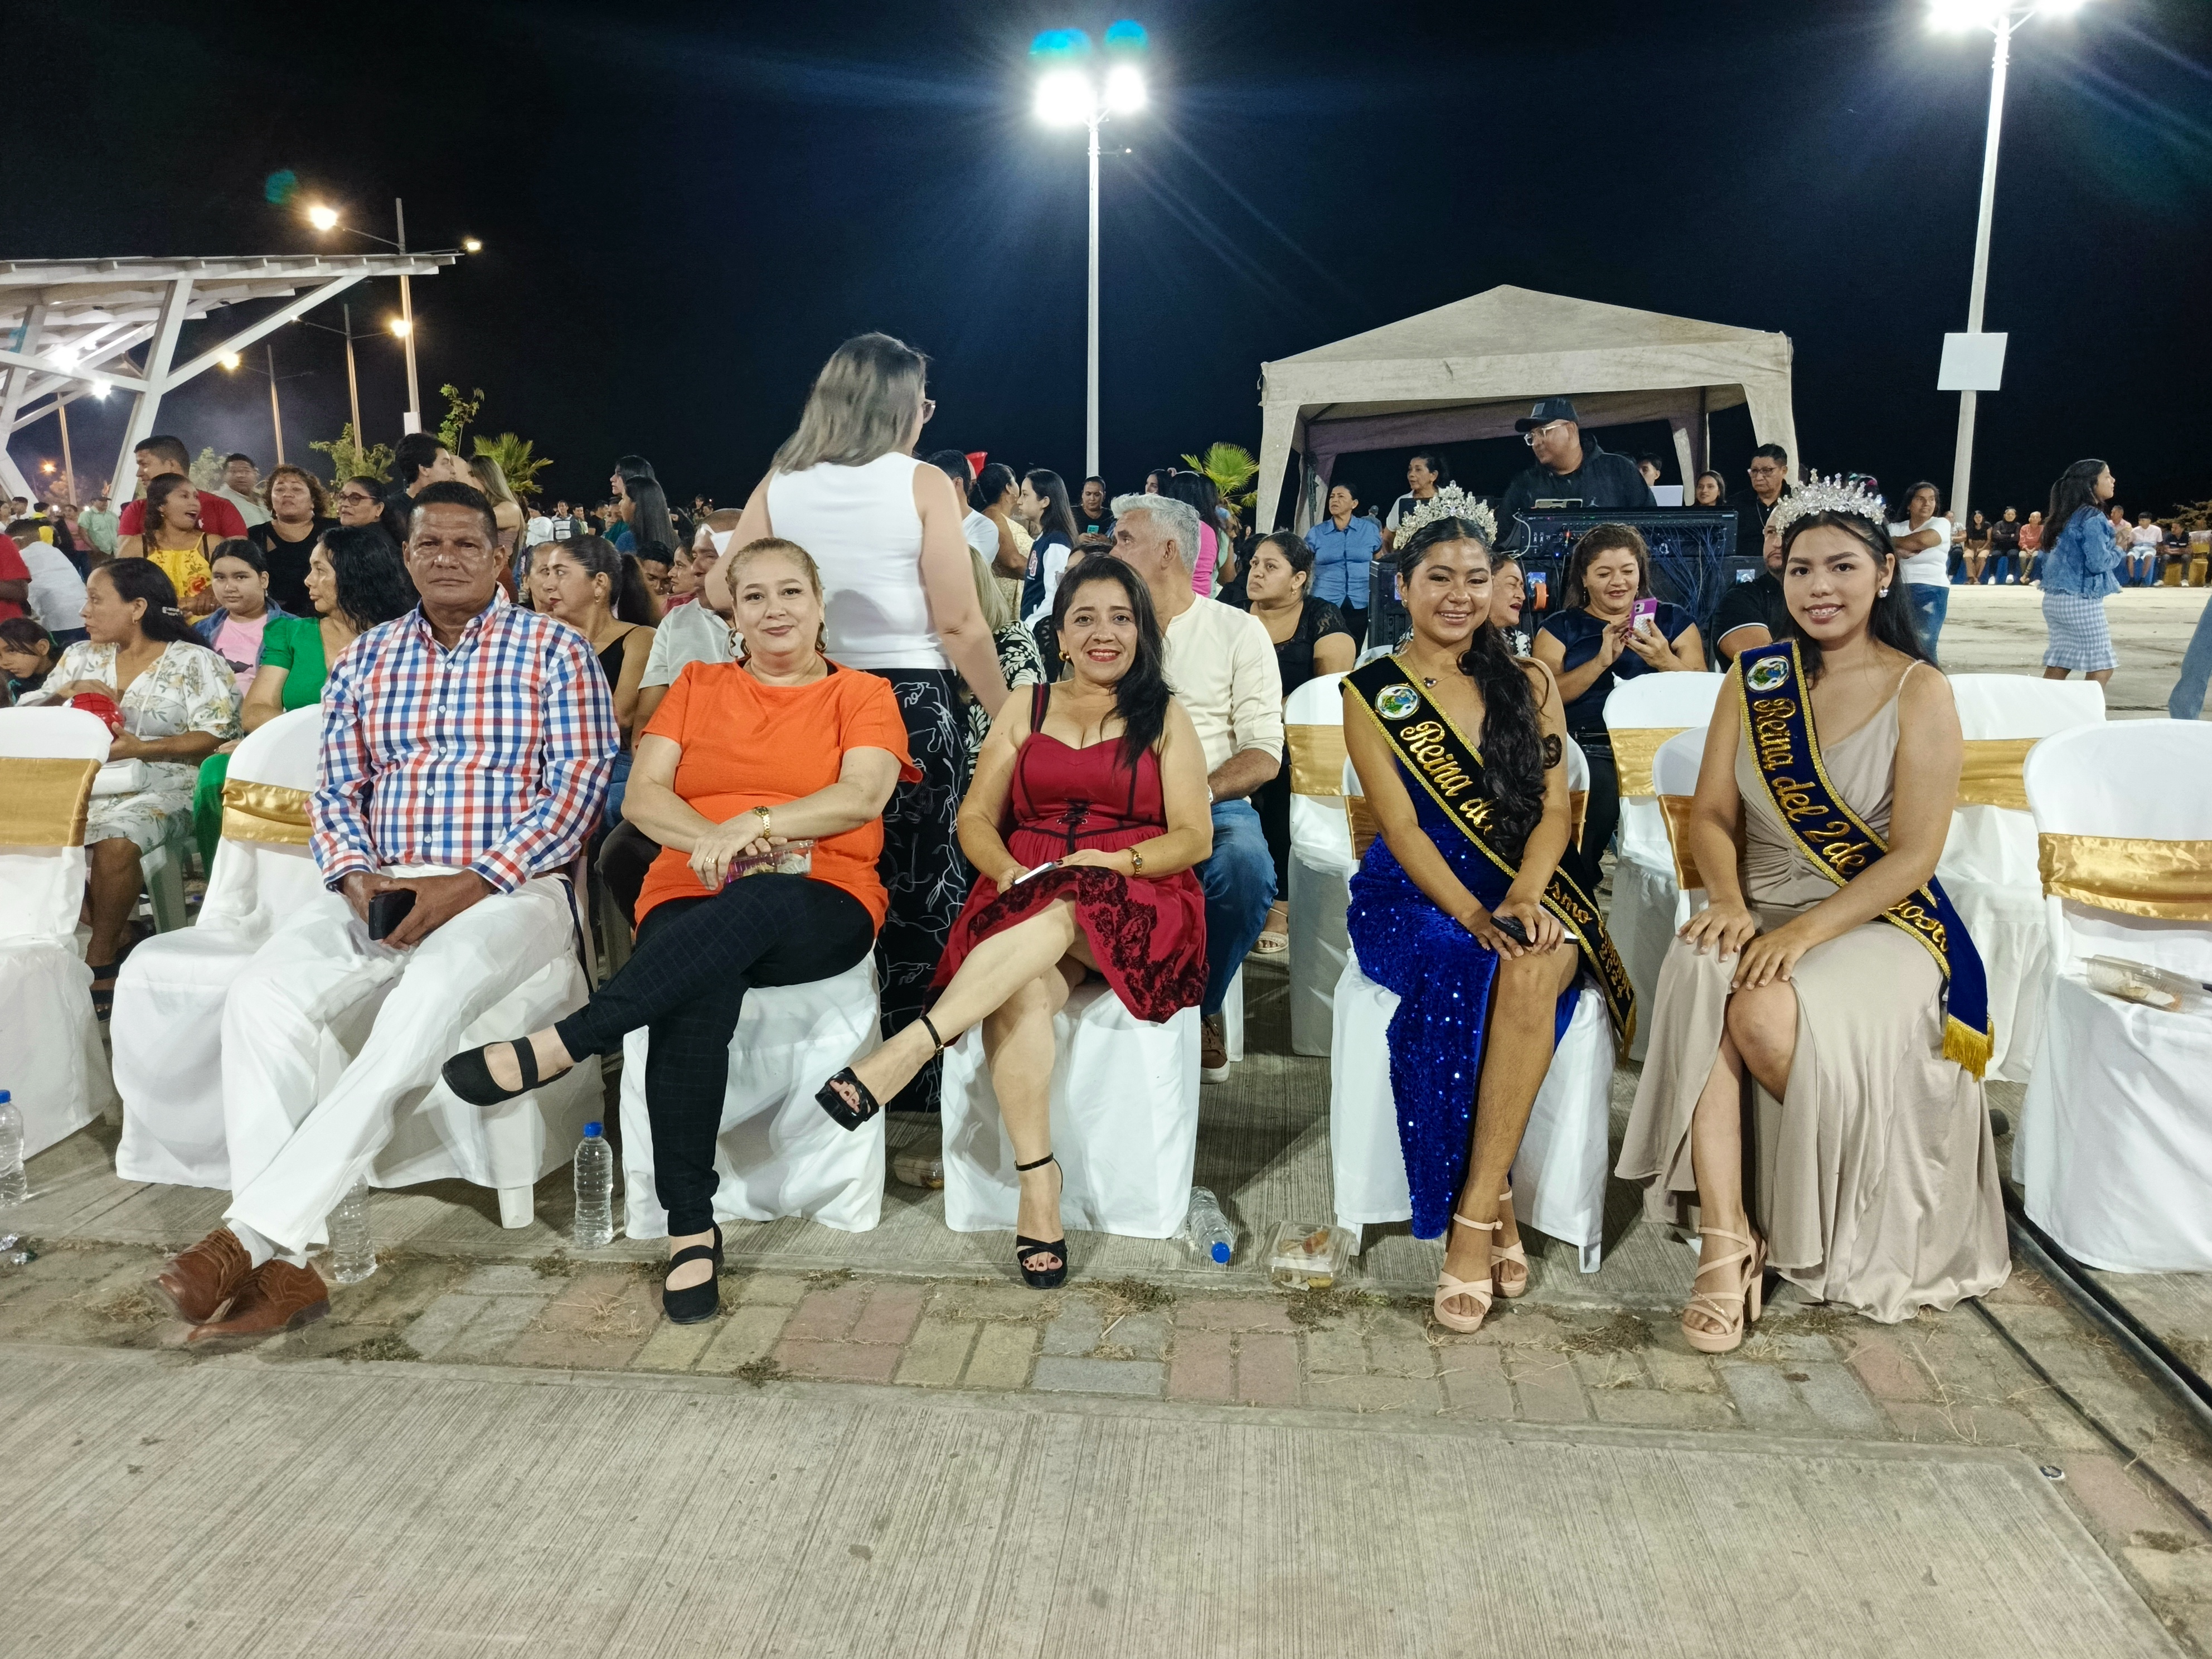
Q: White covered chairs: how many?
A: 11